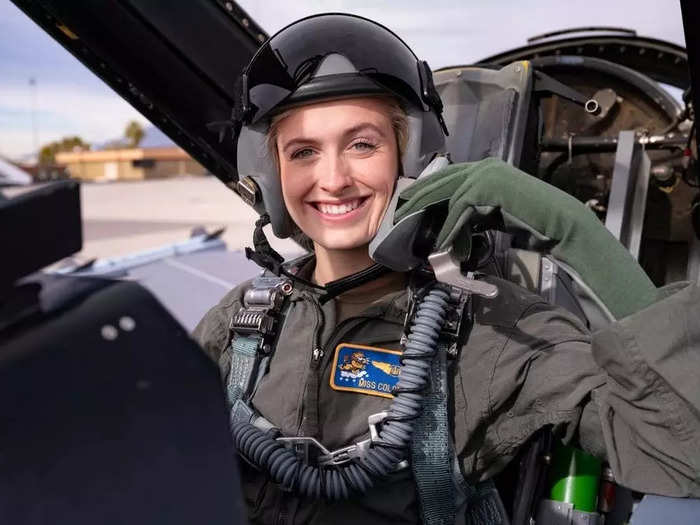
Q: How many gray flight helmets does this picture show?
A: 1